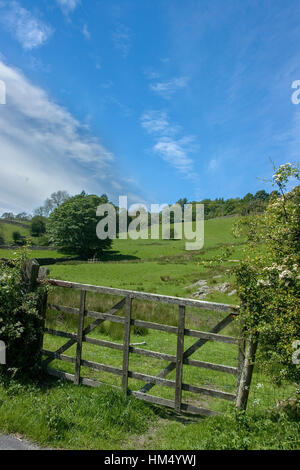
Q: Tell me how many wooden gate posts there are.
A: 2